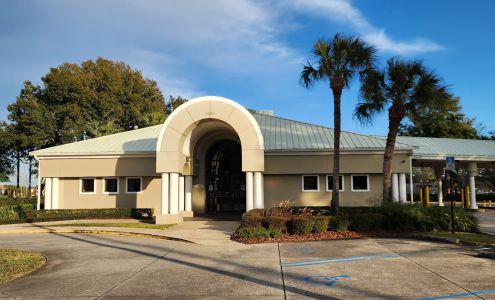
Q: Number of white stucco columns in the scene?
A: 12